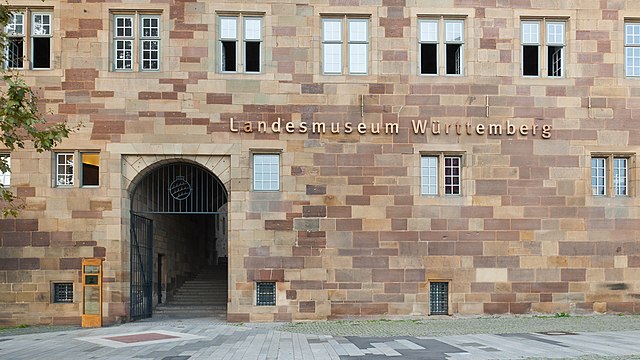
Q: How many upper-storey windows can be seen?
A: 7